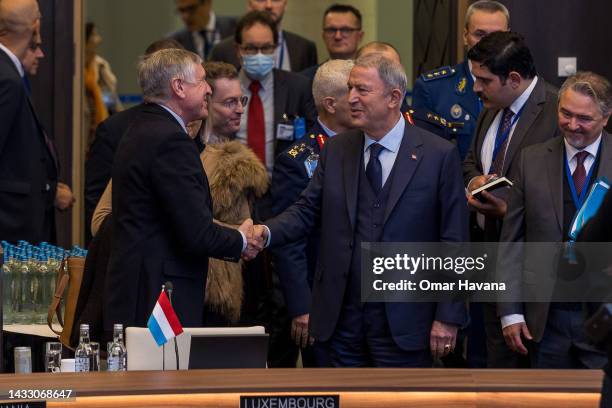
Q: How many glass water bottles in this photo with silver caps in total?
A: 2